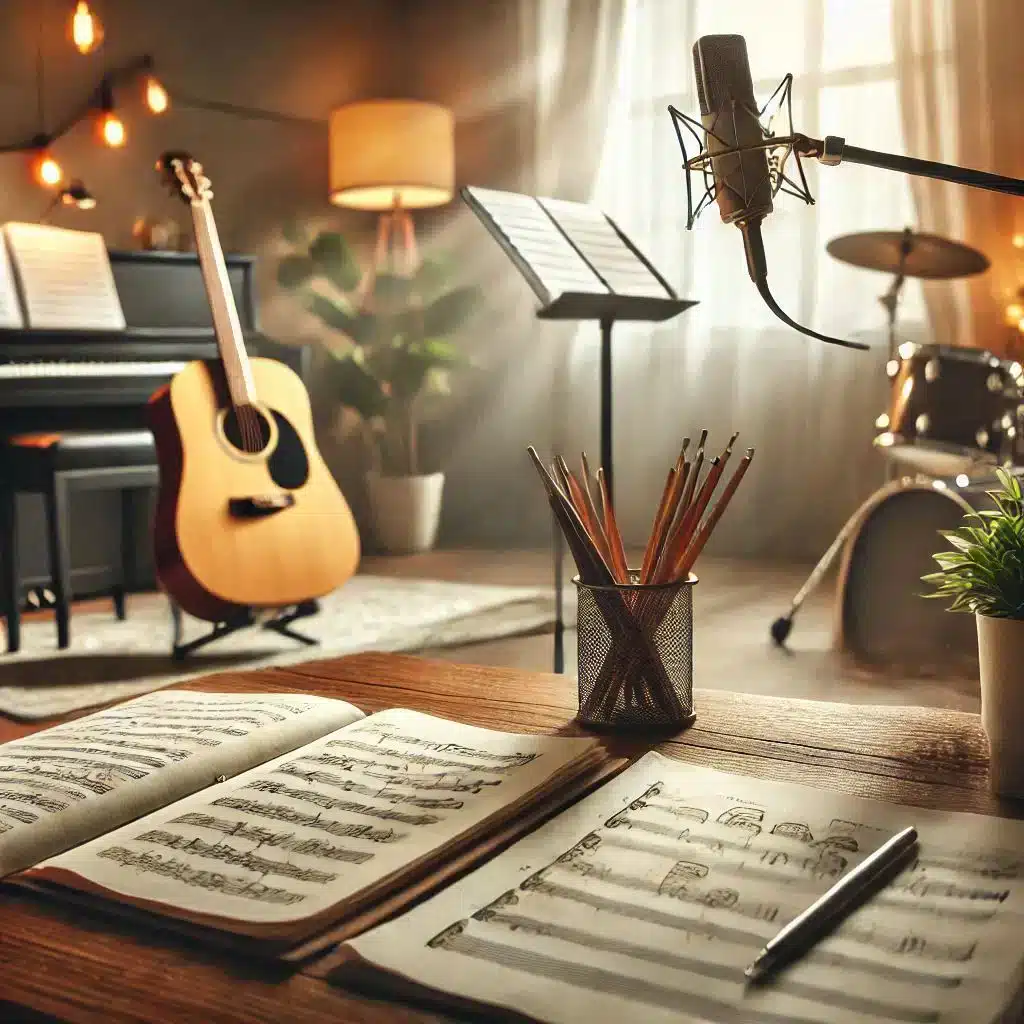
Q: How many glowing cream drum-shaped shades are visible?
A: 1